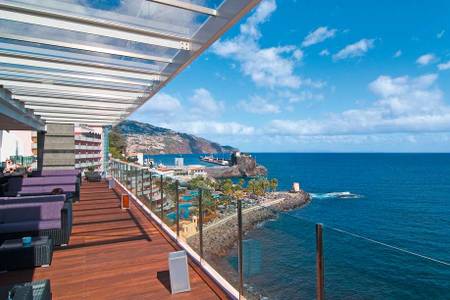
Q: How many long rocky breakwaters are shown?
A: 1